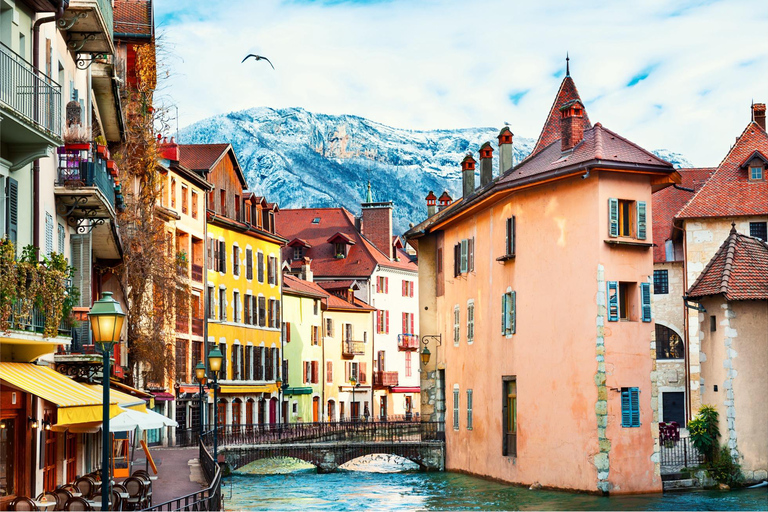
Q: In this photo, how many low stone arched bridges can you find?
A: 1